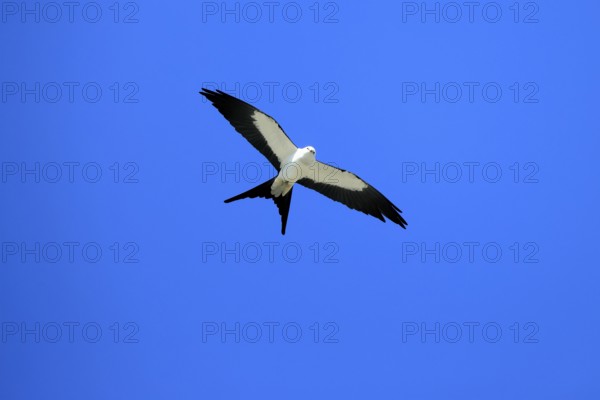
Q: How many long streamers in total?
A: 2